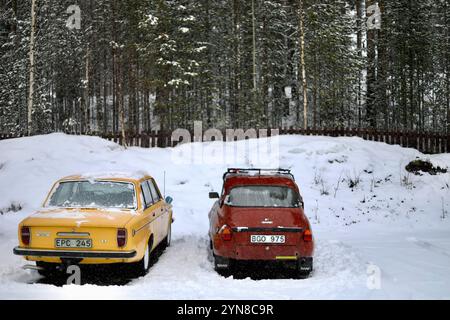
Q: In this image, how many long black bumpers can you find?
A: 1